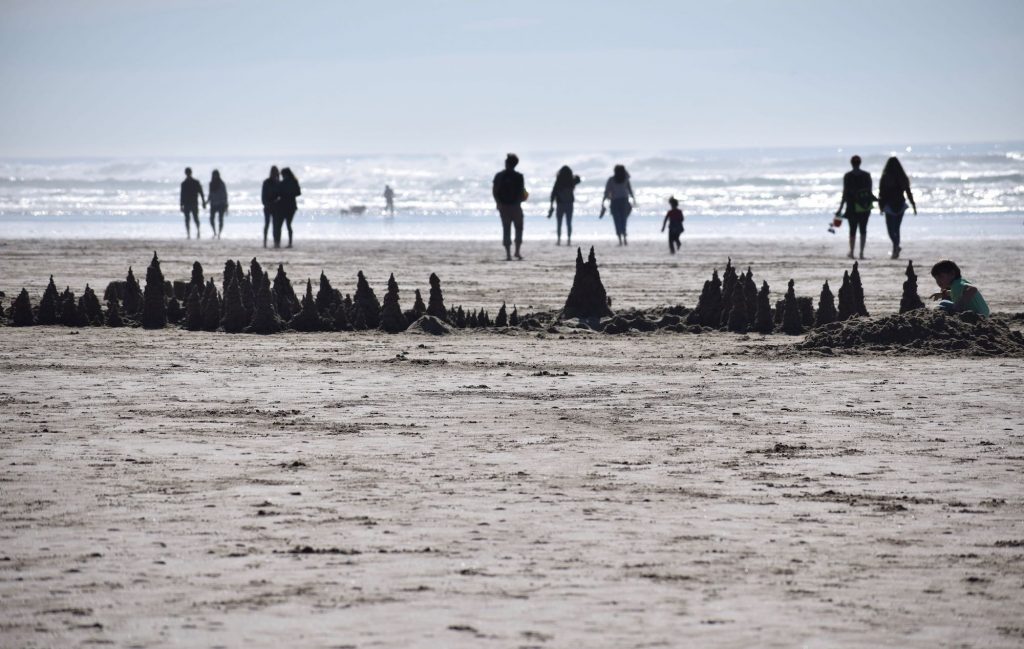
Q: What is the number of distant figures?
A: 11